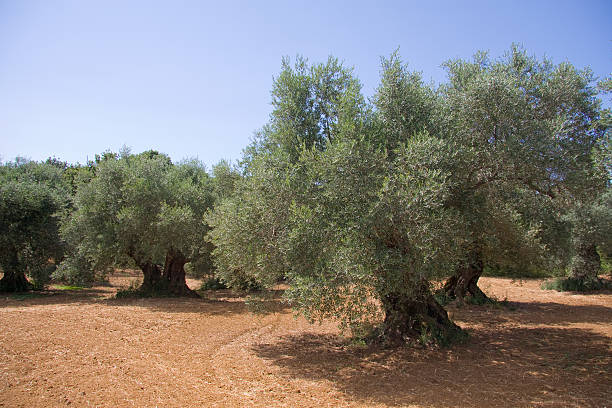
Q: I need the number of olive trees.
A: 5